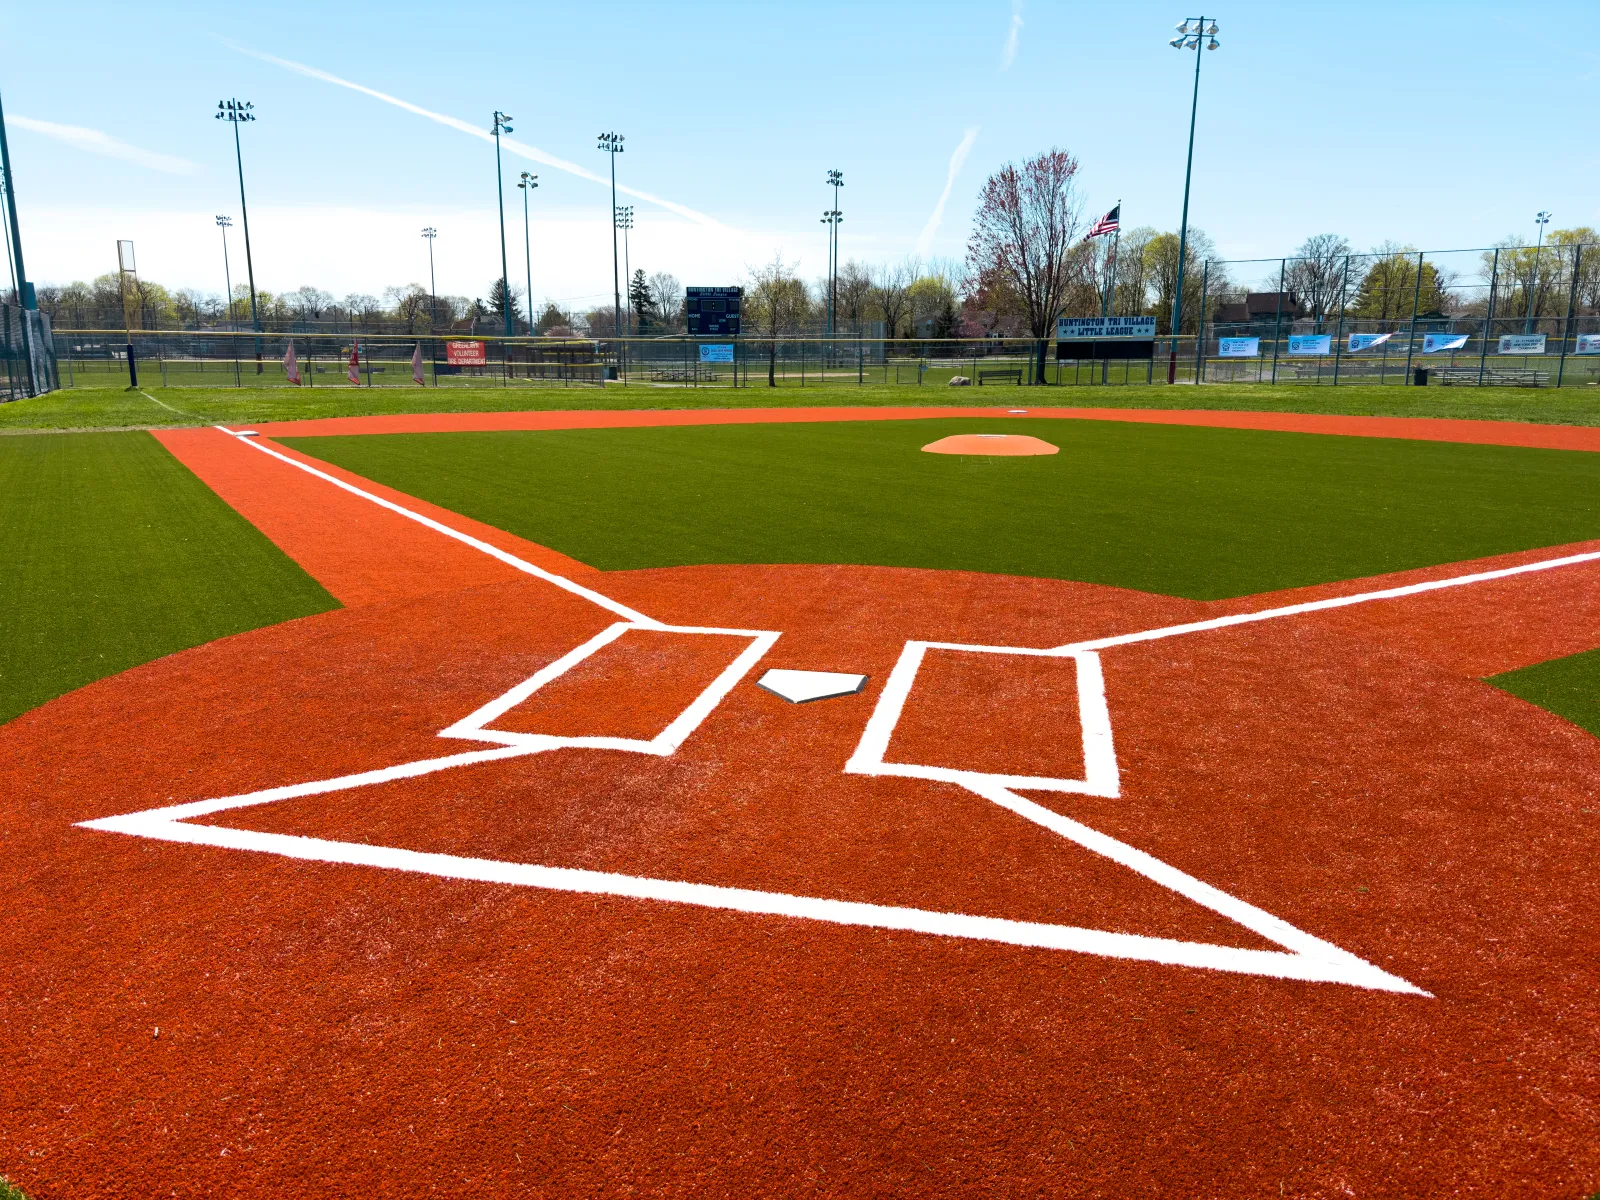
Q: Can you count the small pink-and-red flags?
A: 3